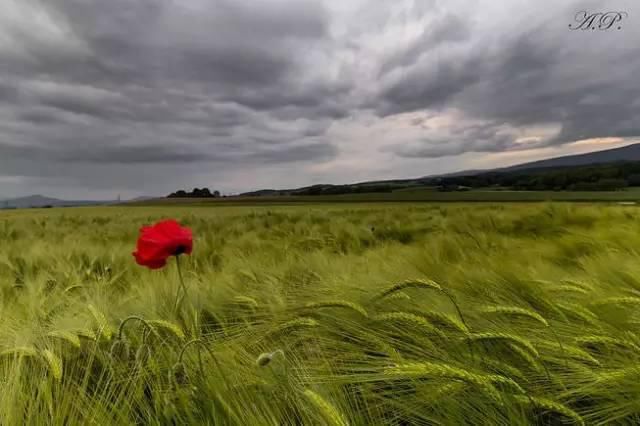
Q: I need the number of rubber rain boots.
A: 0